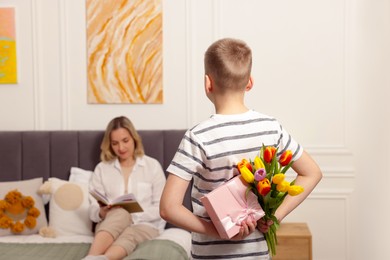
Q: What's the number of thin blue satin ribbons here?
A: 0